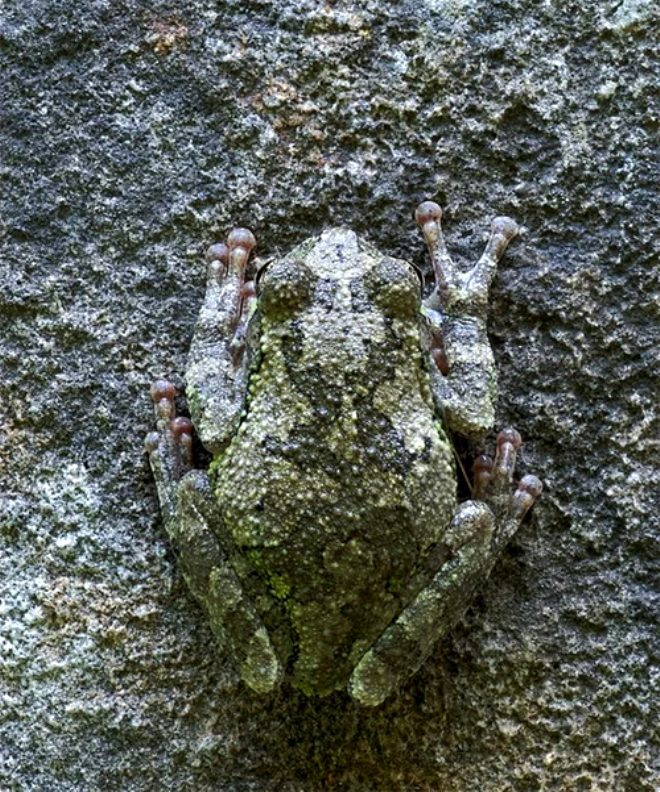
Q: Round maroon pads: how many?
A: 11